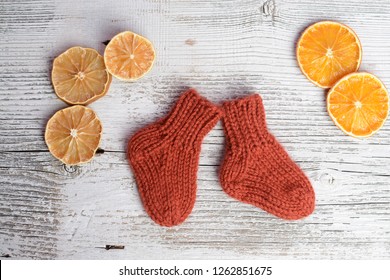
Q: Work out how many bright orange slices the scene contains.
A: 2